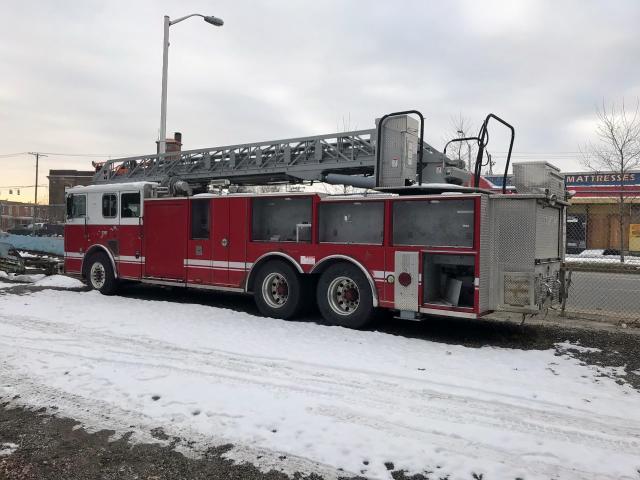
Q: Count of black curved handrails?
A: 3